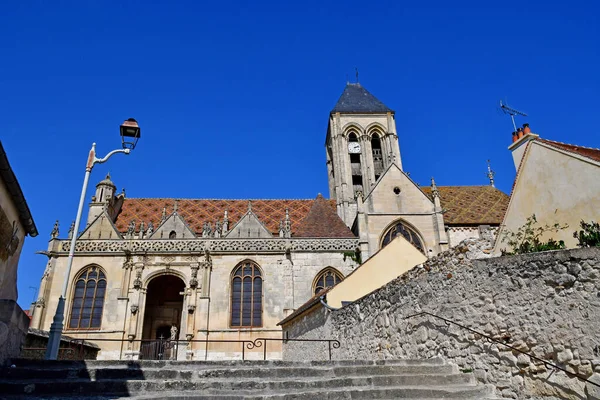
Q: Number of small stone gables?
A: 3